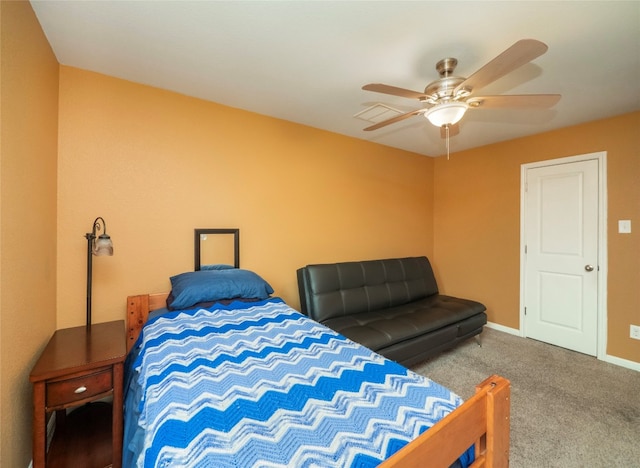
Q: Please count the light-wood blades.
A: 5